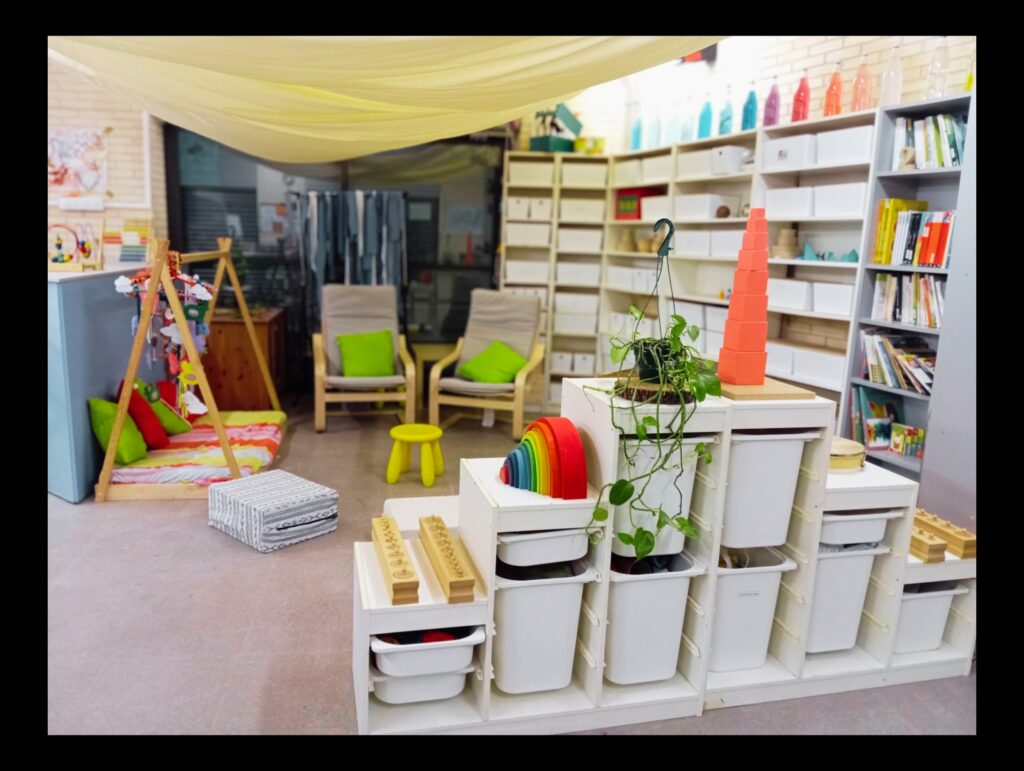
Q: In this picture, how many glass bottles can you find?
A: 14